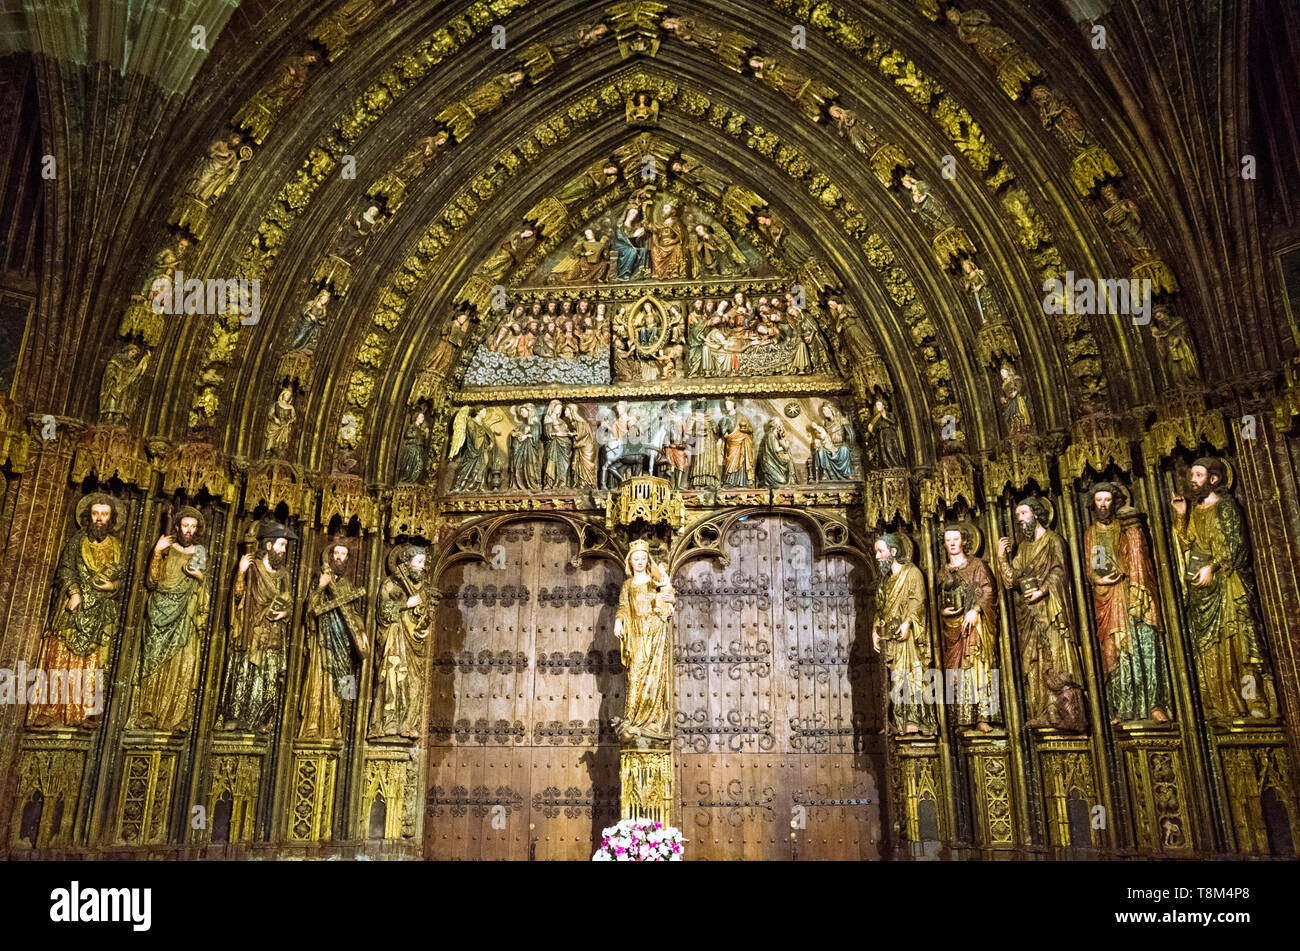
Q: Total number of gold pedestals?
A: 11